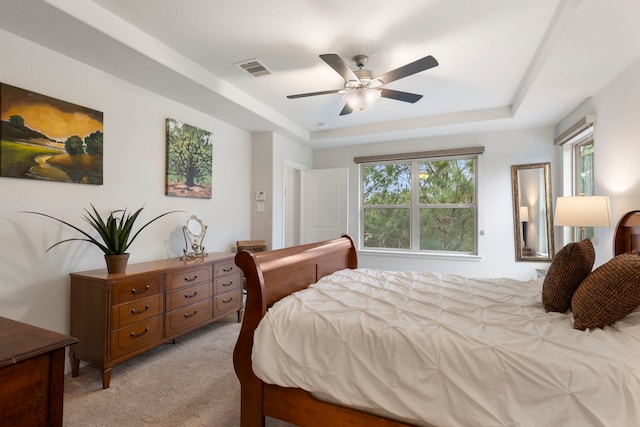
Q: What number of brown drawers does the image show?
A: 9